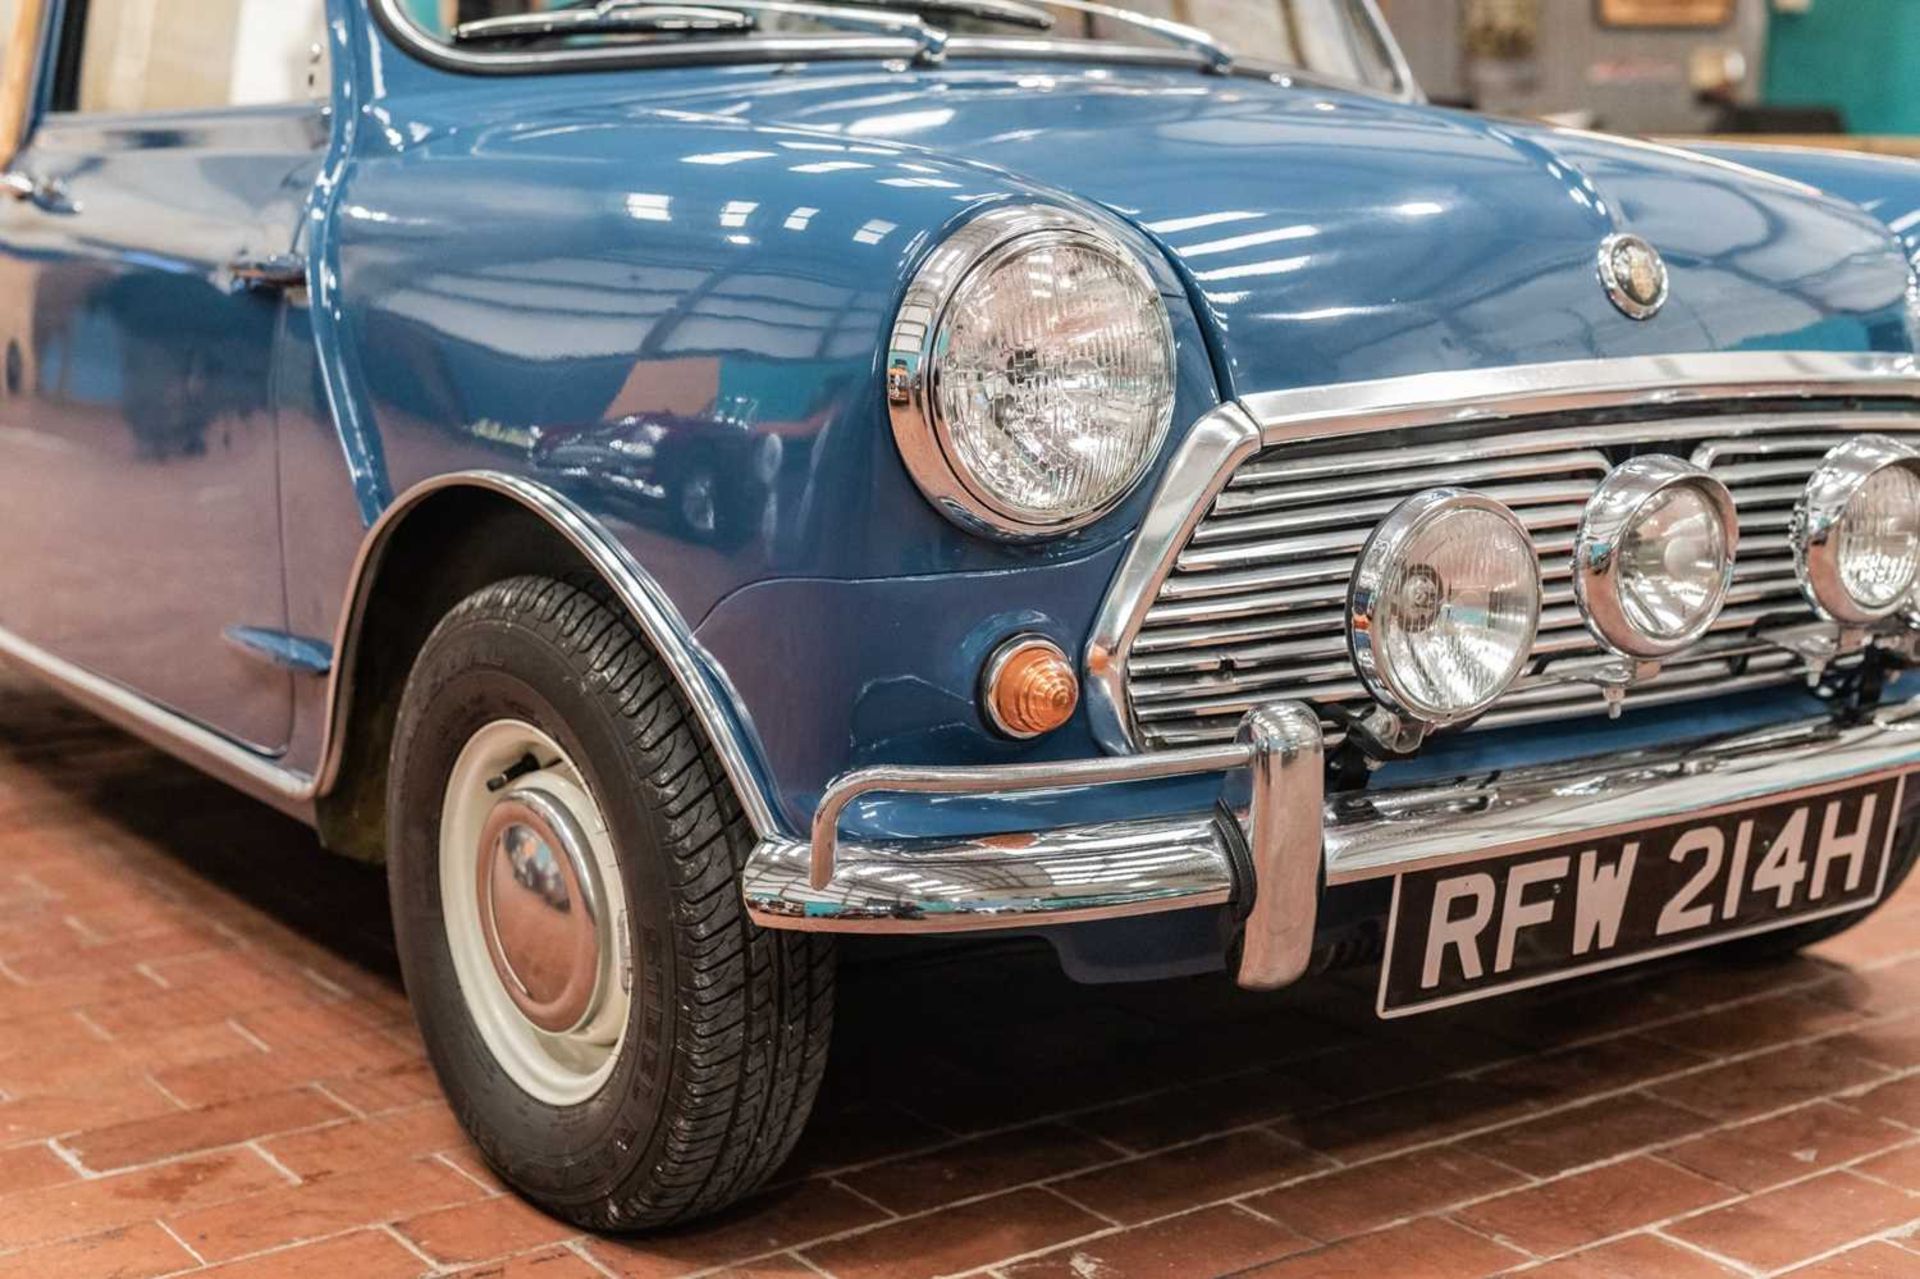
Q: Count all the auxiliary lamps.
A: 3